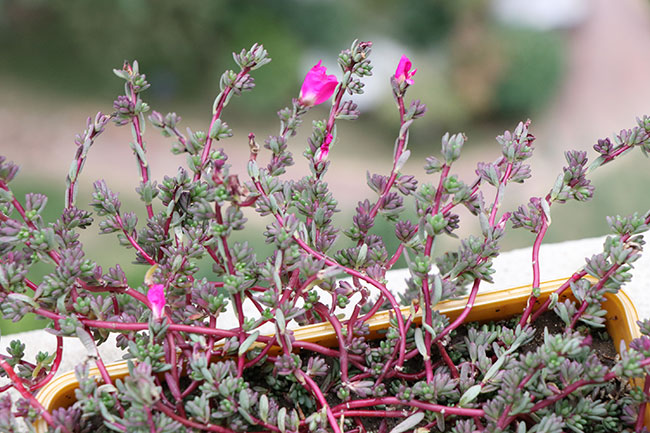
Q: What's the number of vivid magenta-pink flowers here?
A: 4